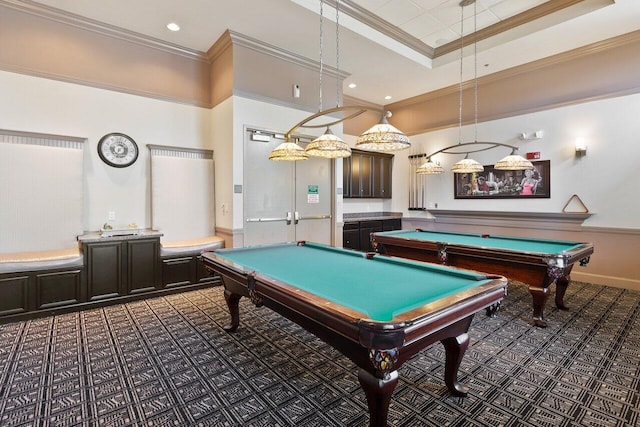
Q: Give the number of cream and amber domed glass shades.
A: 6